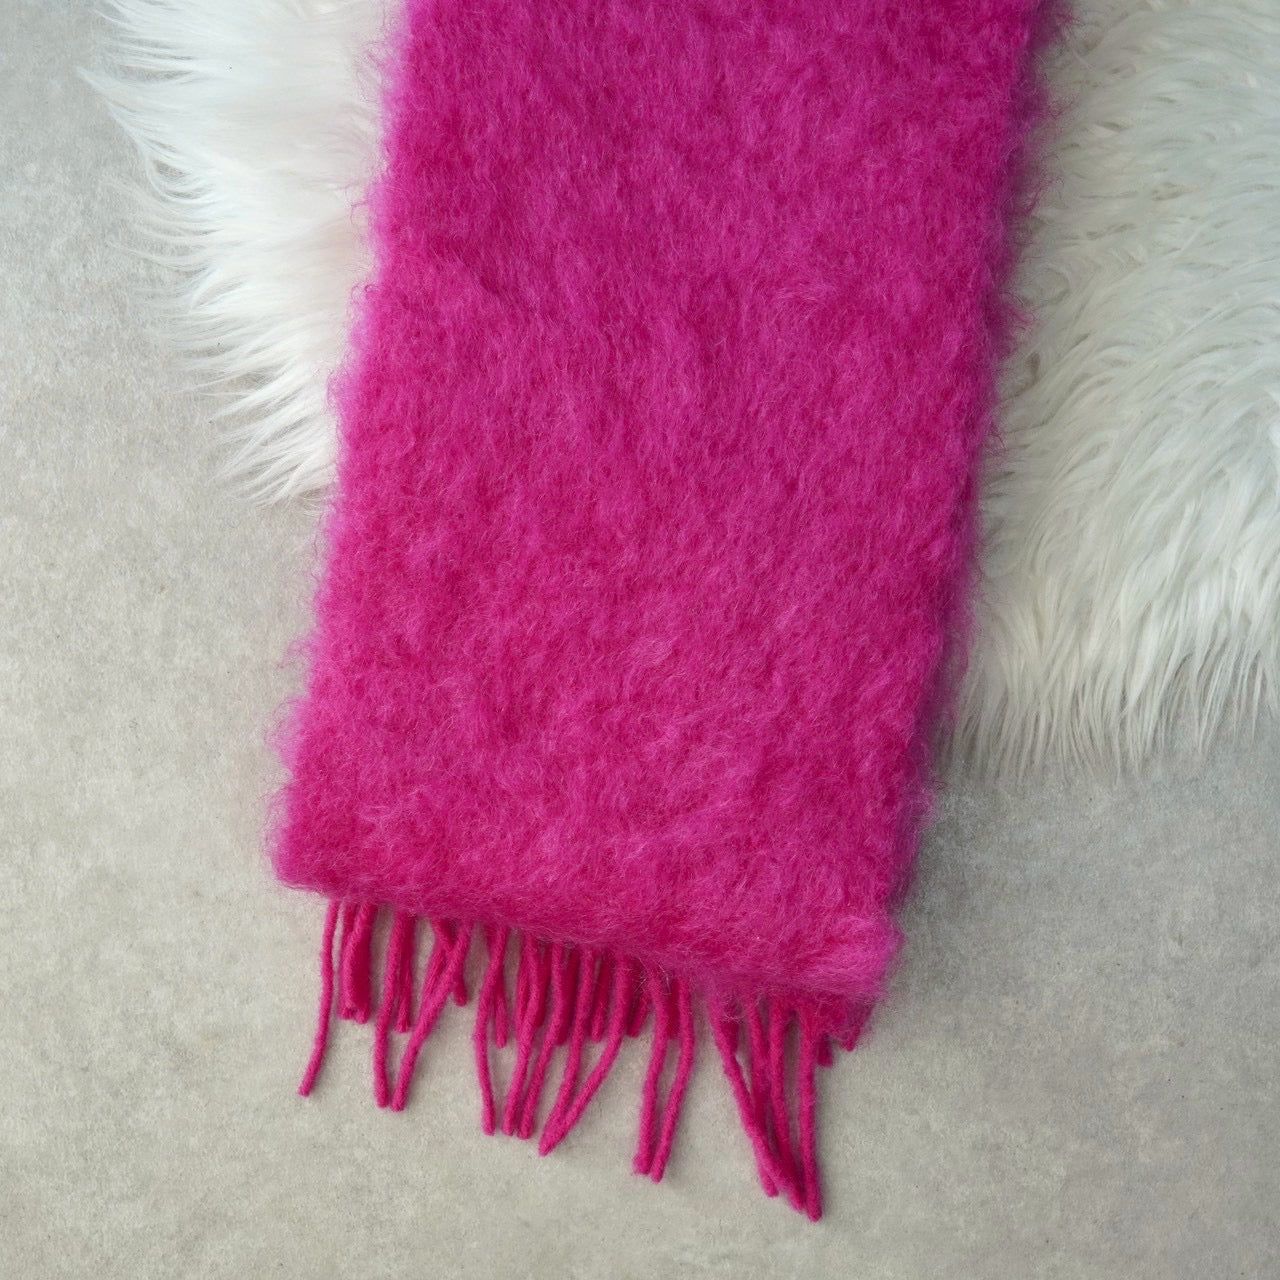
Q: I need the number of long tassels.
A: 14